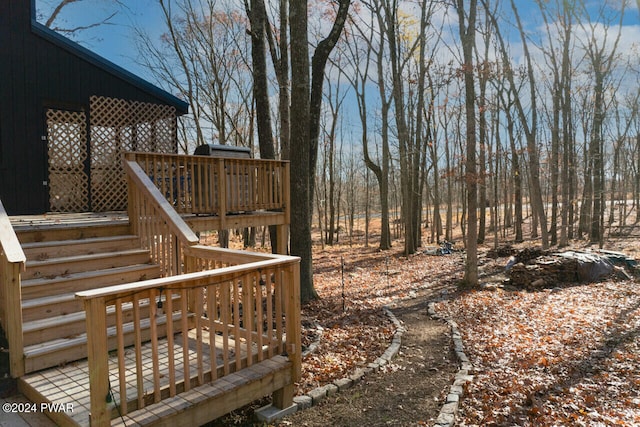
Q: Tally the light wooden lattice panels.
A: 2